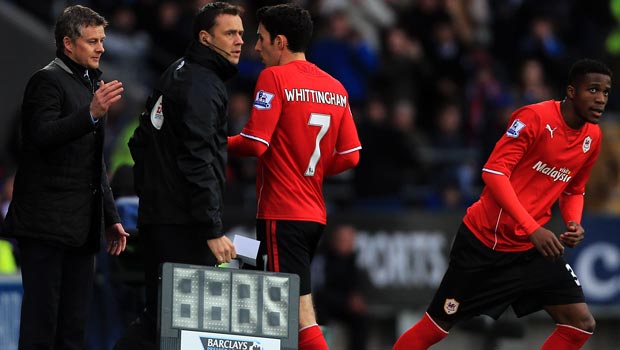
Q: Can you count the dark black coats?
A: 2